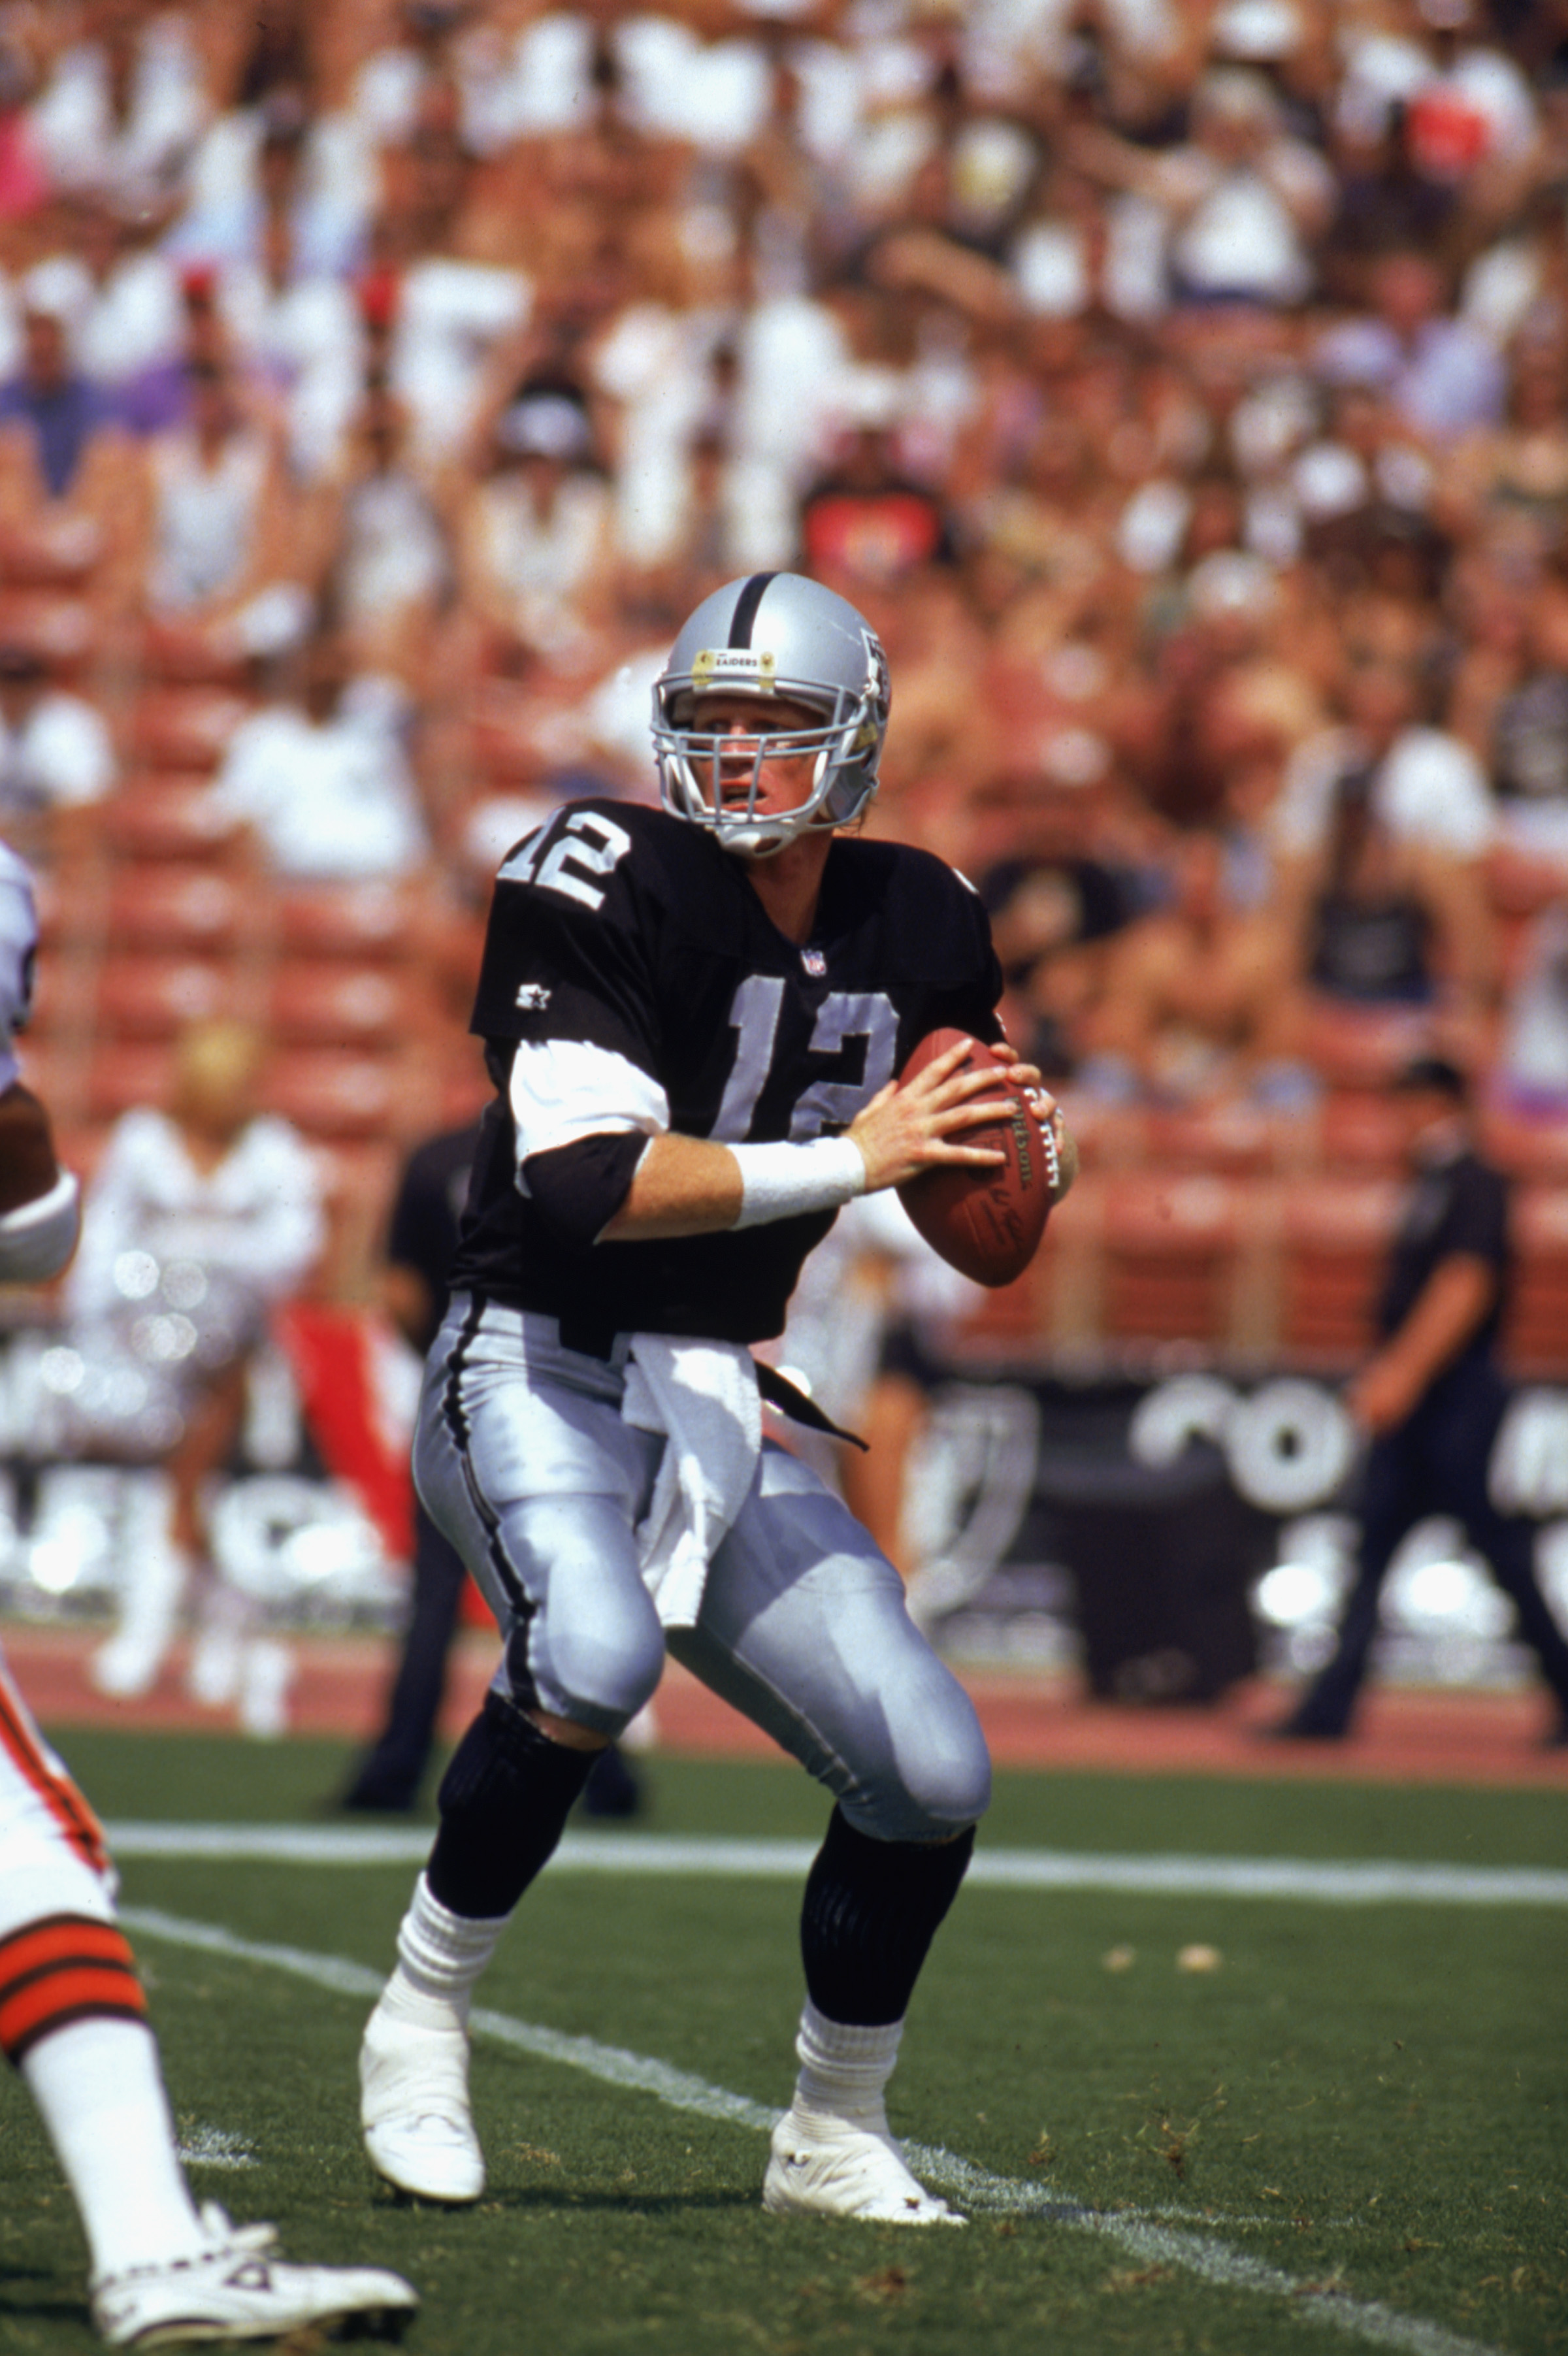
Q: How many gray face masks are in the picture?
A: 1